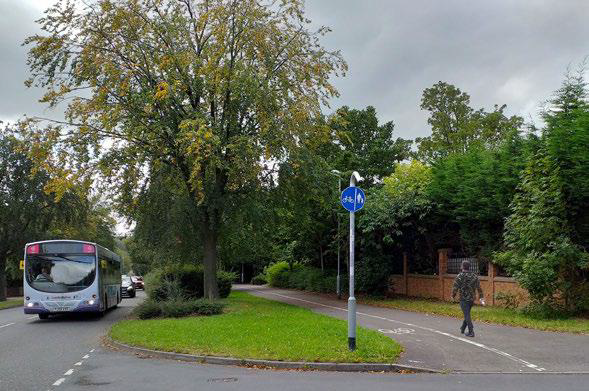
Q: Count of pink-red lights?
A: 2